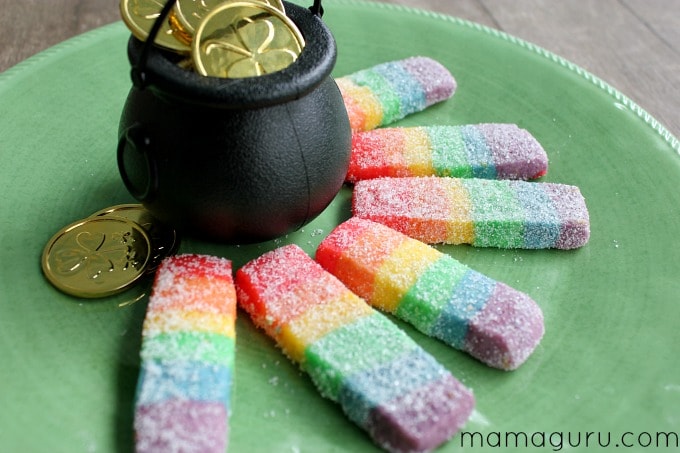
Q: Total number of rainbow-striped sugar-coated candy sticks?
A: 6